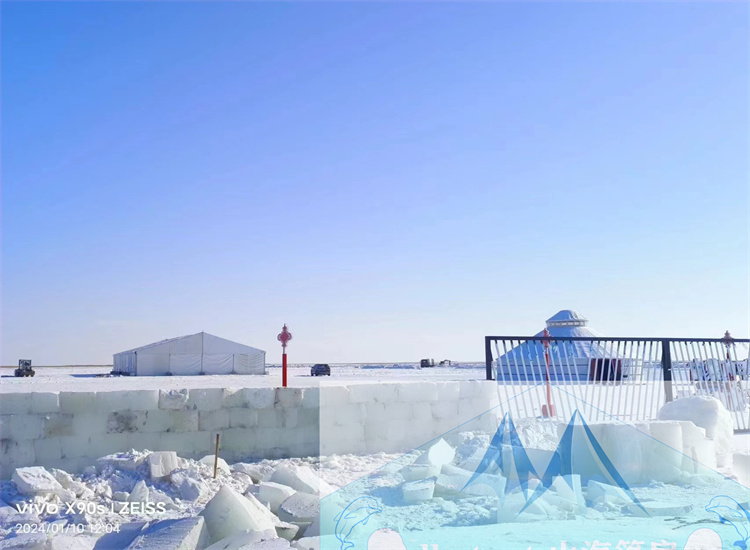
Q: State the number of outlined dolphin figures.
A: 2